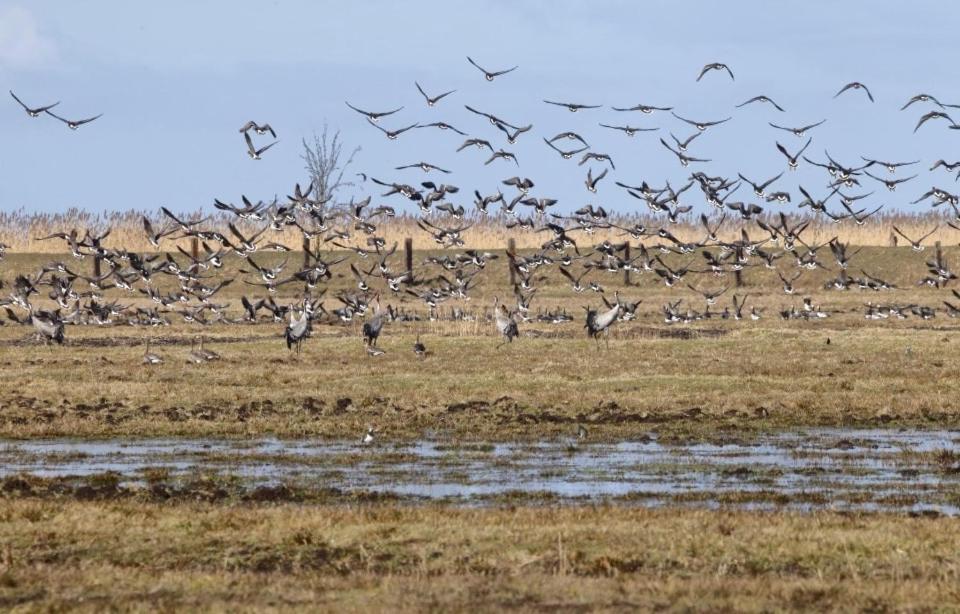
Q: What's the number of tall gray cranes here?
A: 6